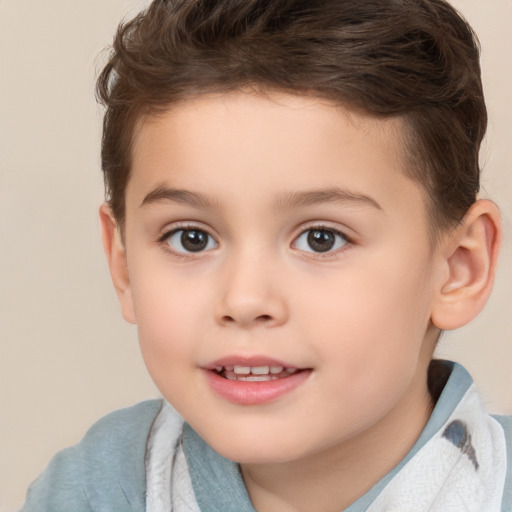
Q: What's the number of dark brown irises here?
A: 2